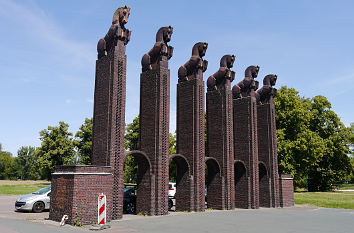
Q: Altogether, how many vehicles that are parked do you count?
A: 3